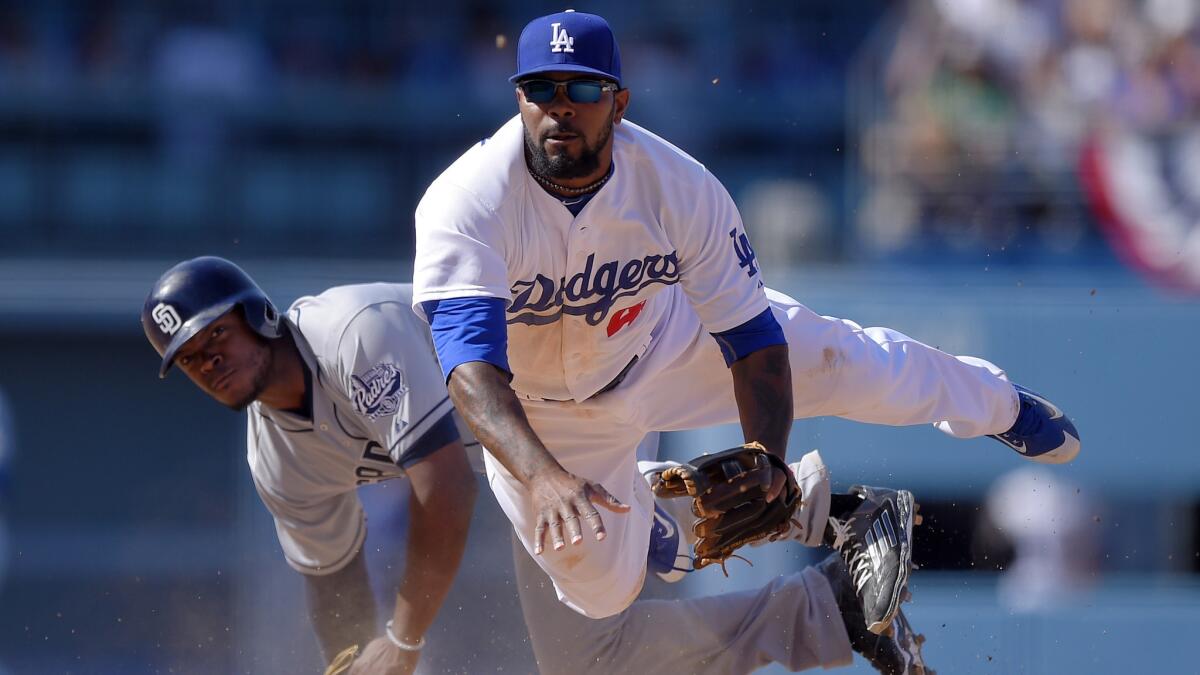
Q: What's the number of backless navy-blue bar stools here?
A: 0